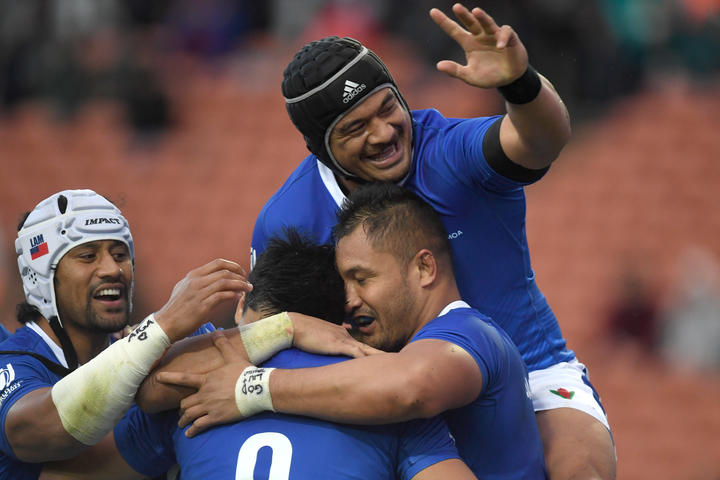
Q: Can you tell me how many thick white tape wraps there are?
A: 3